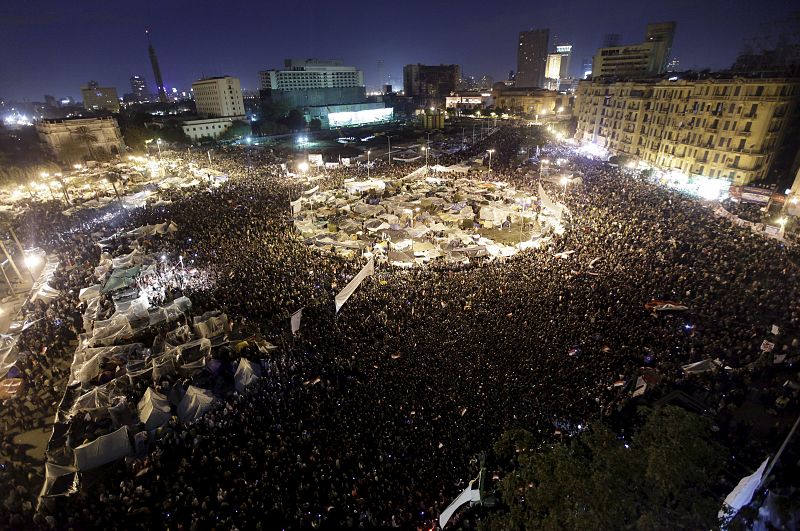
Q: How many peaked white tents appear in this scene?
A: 3